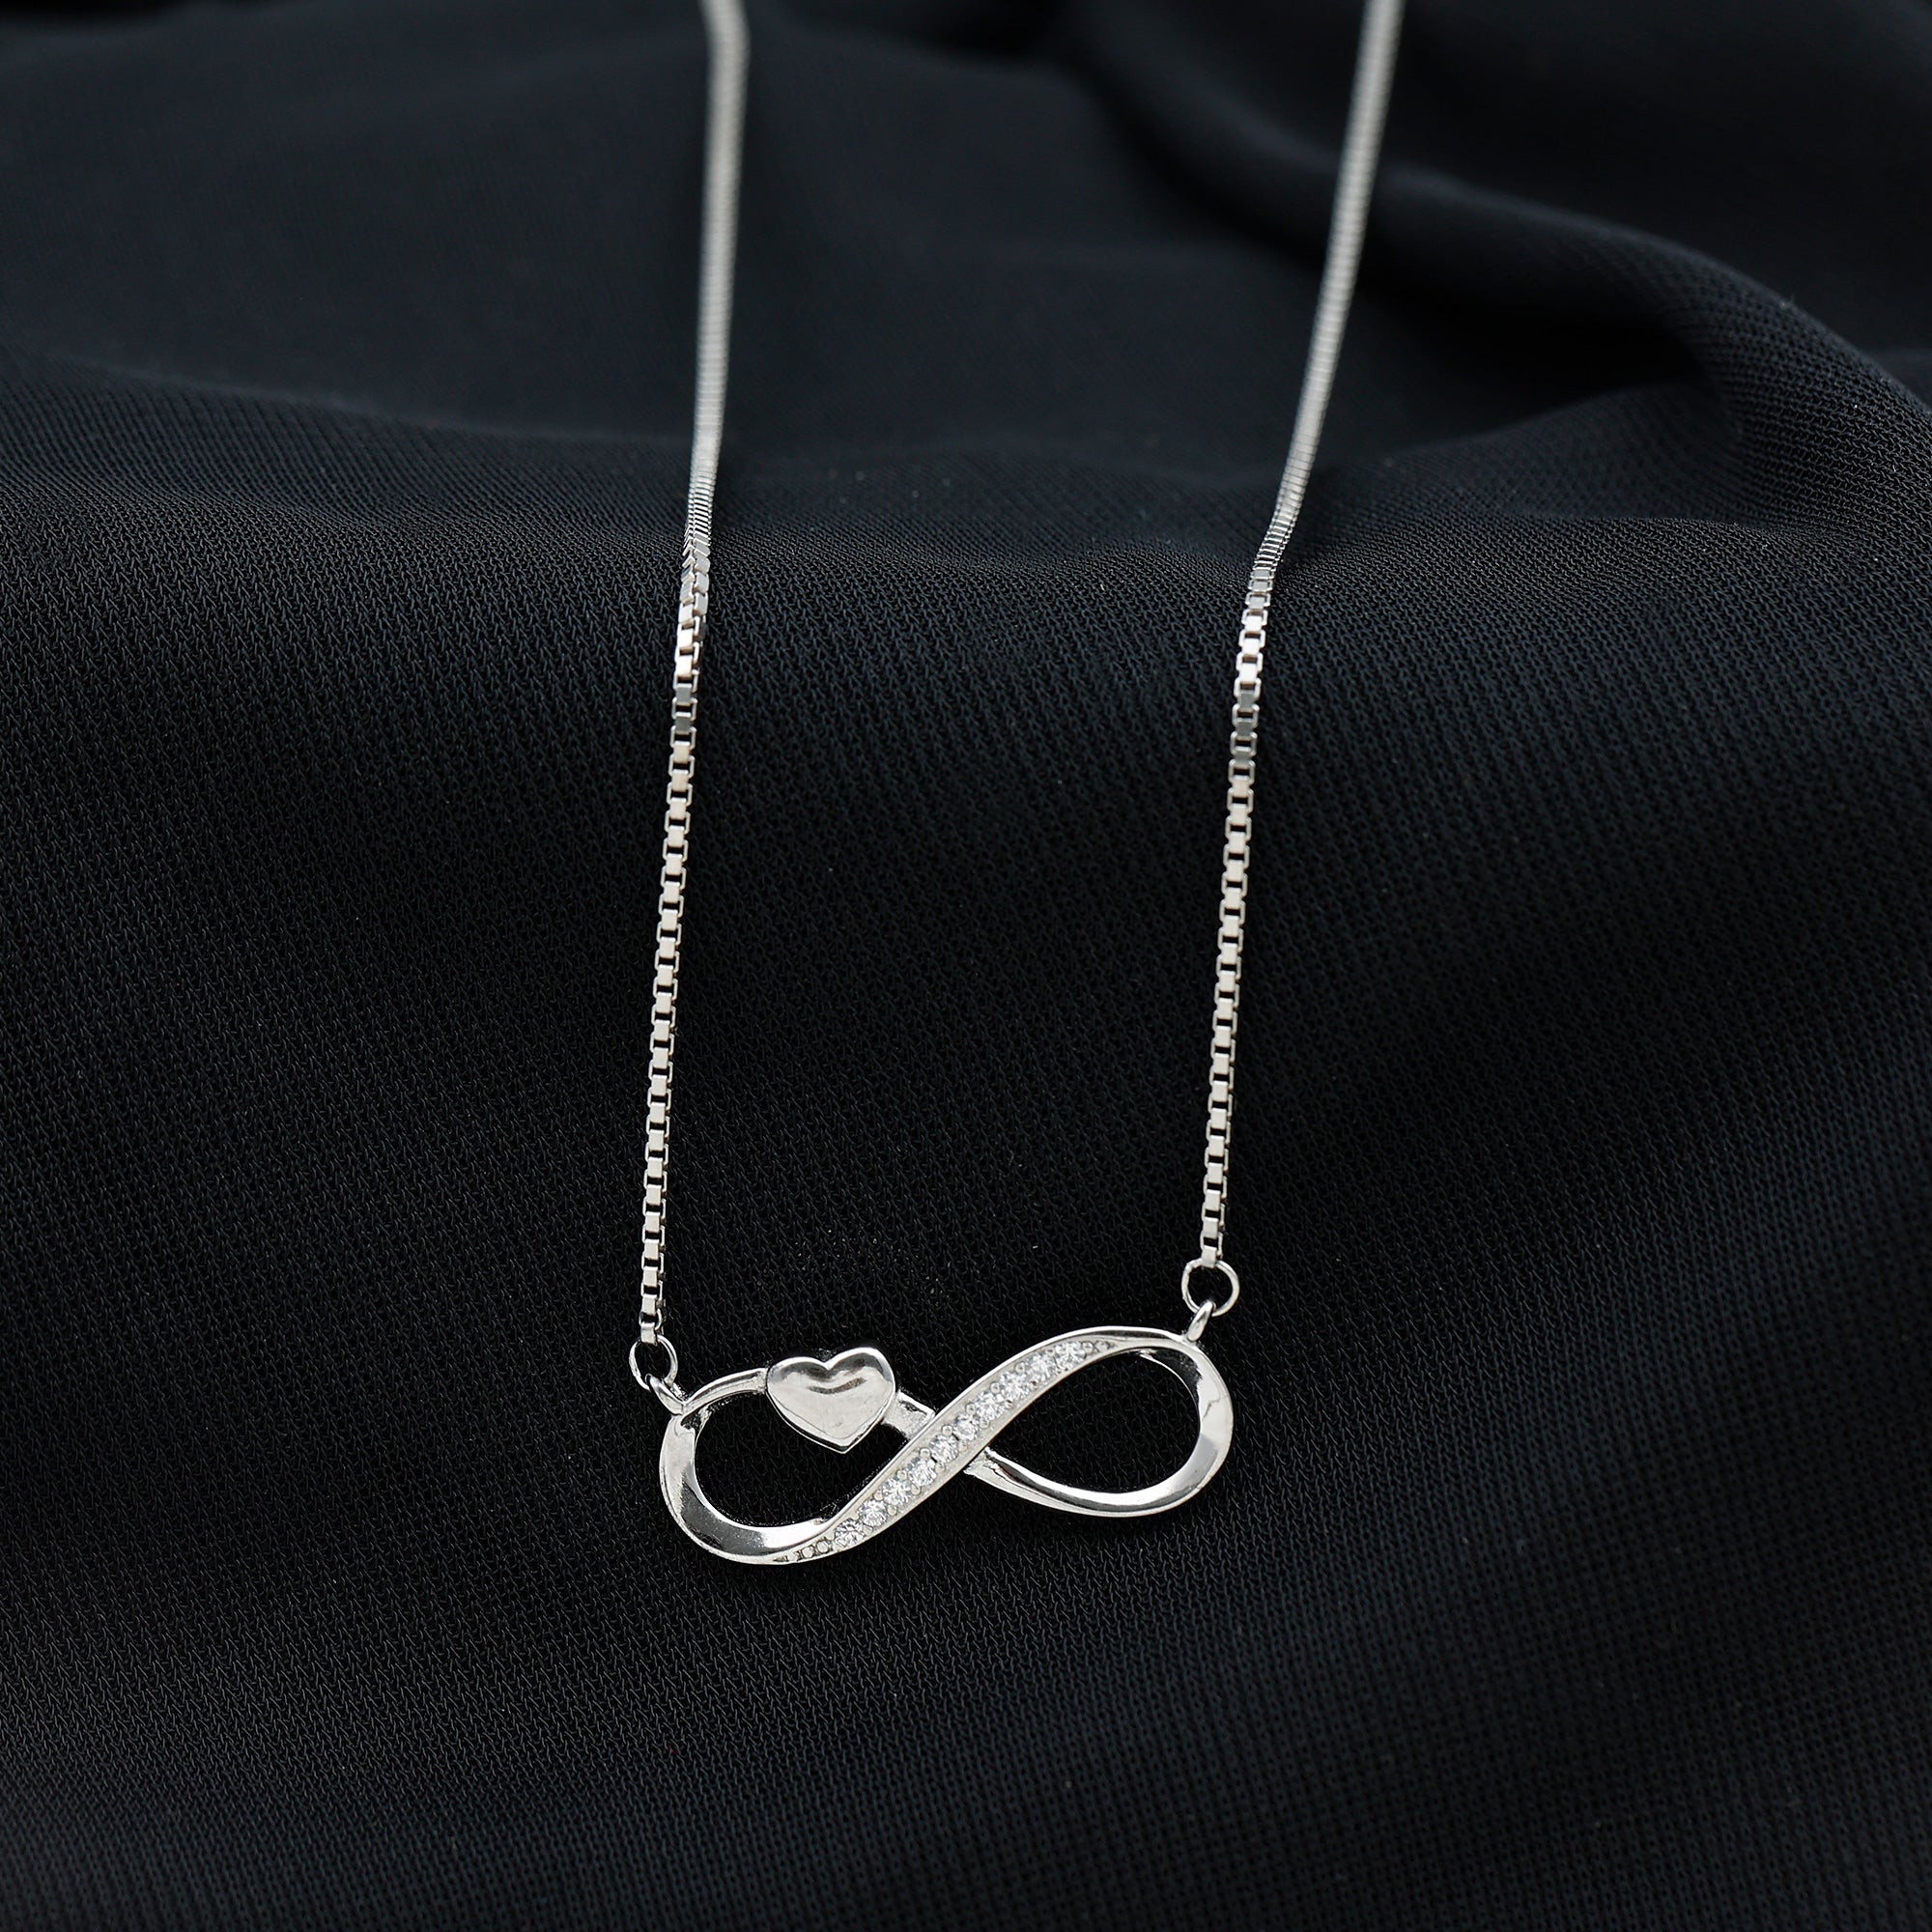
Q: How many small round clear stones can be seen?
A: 10